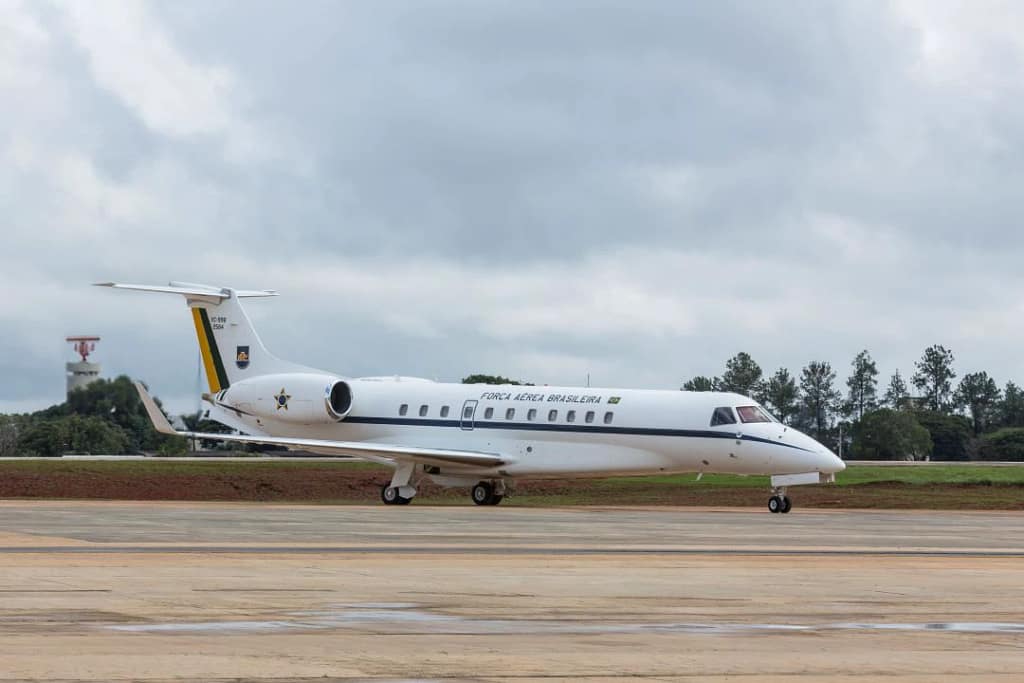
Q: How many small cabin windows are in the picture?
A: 11